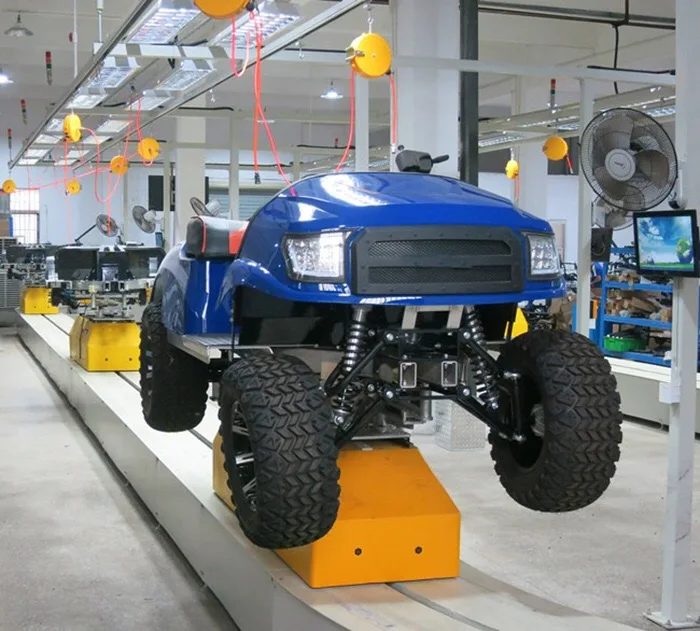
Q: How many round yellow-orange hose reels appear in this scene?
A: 9